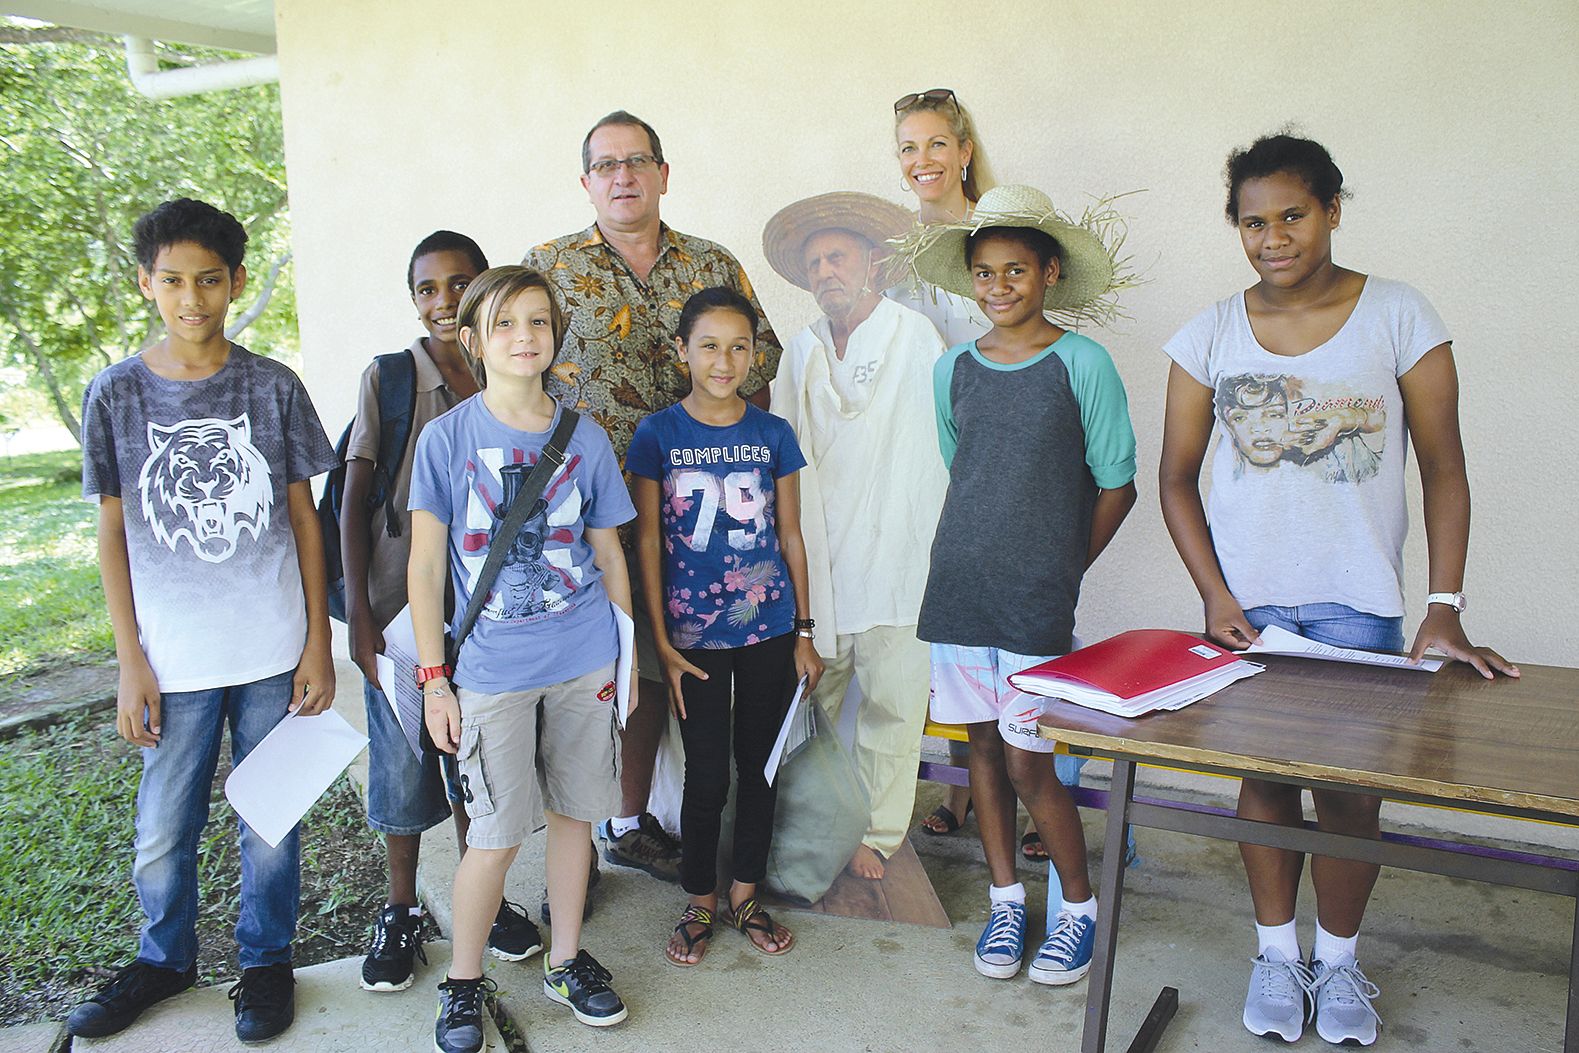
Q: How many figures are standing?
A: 9